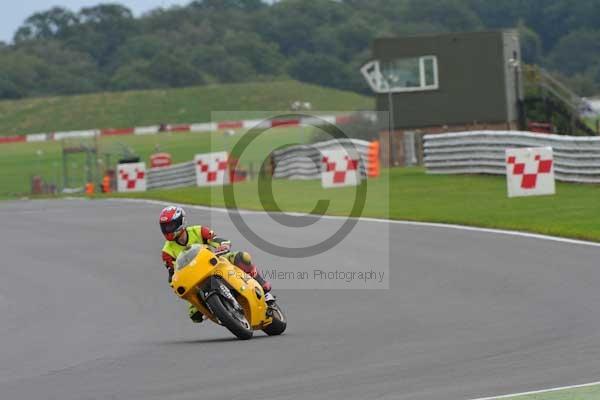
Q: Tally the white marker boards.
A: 4